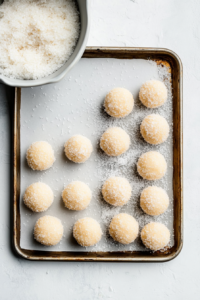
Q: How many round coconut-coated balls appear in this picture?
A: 15